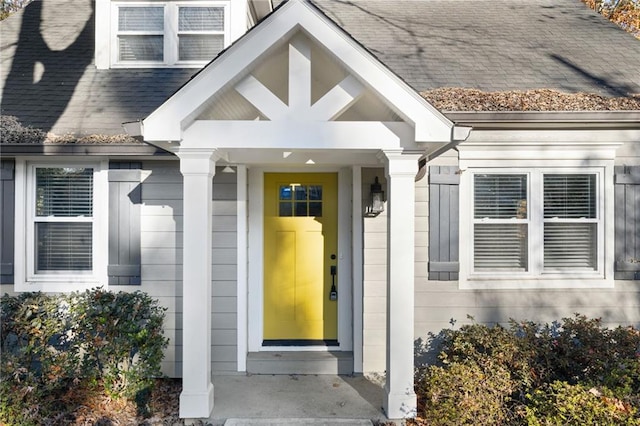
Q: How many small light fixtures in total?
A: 1